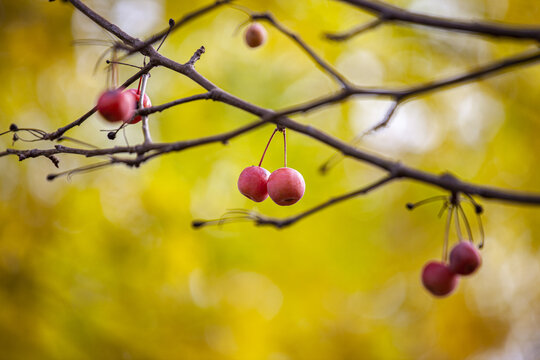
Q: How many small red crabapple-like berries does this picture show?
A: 7